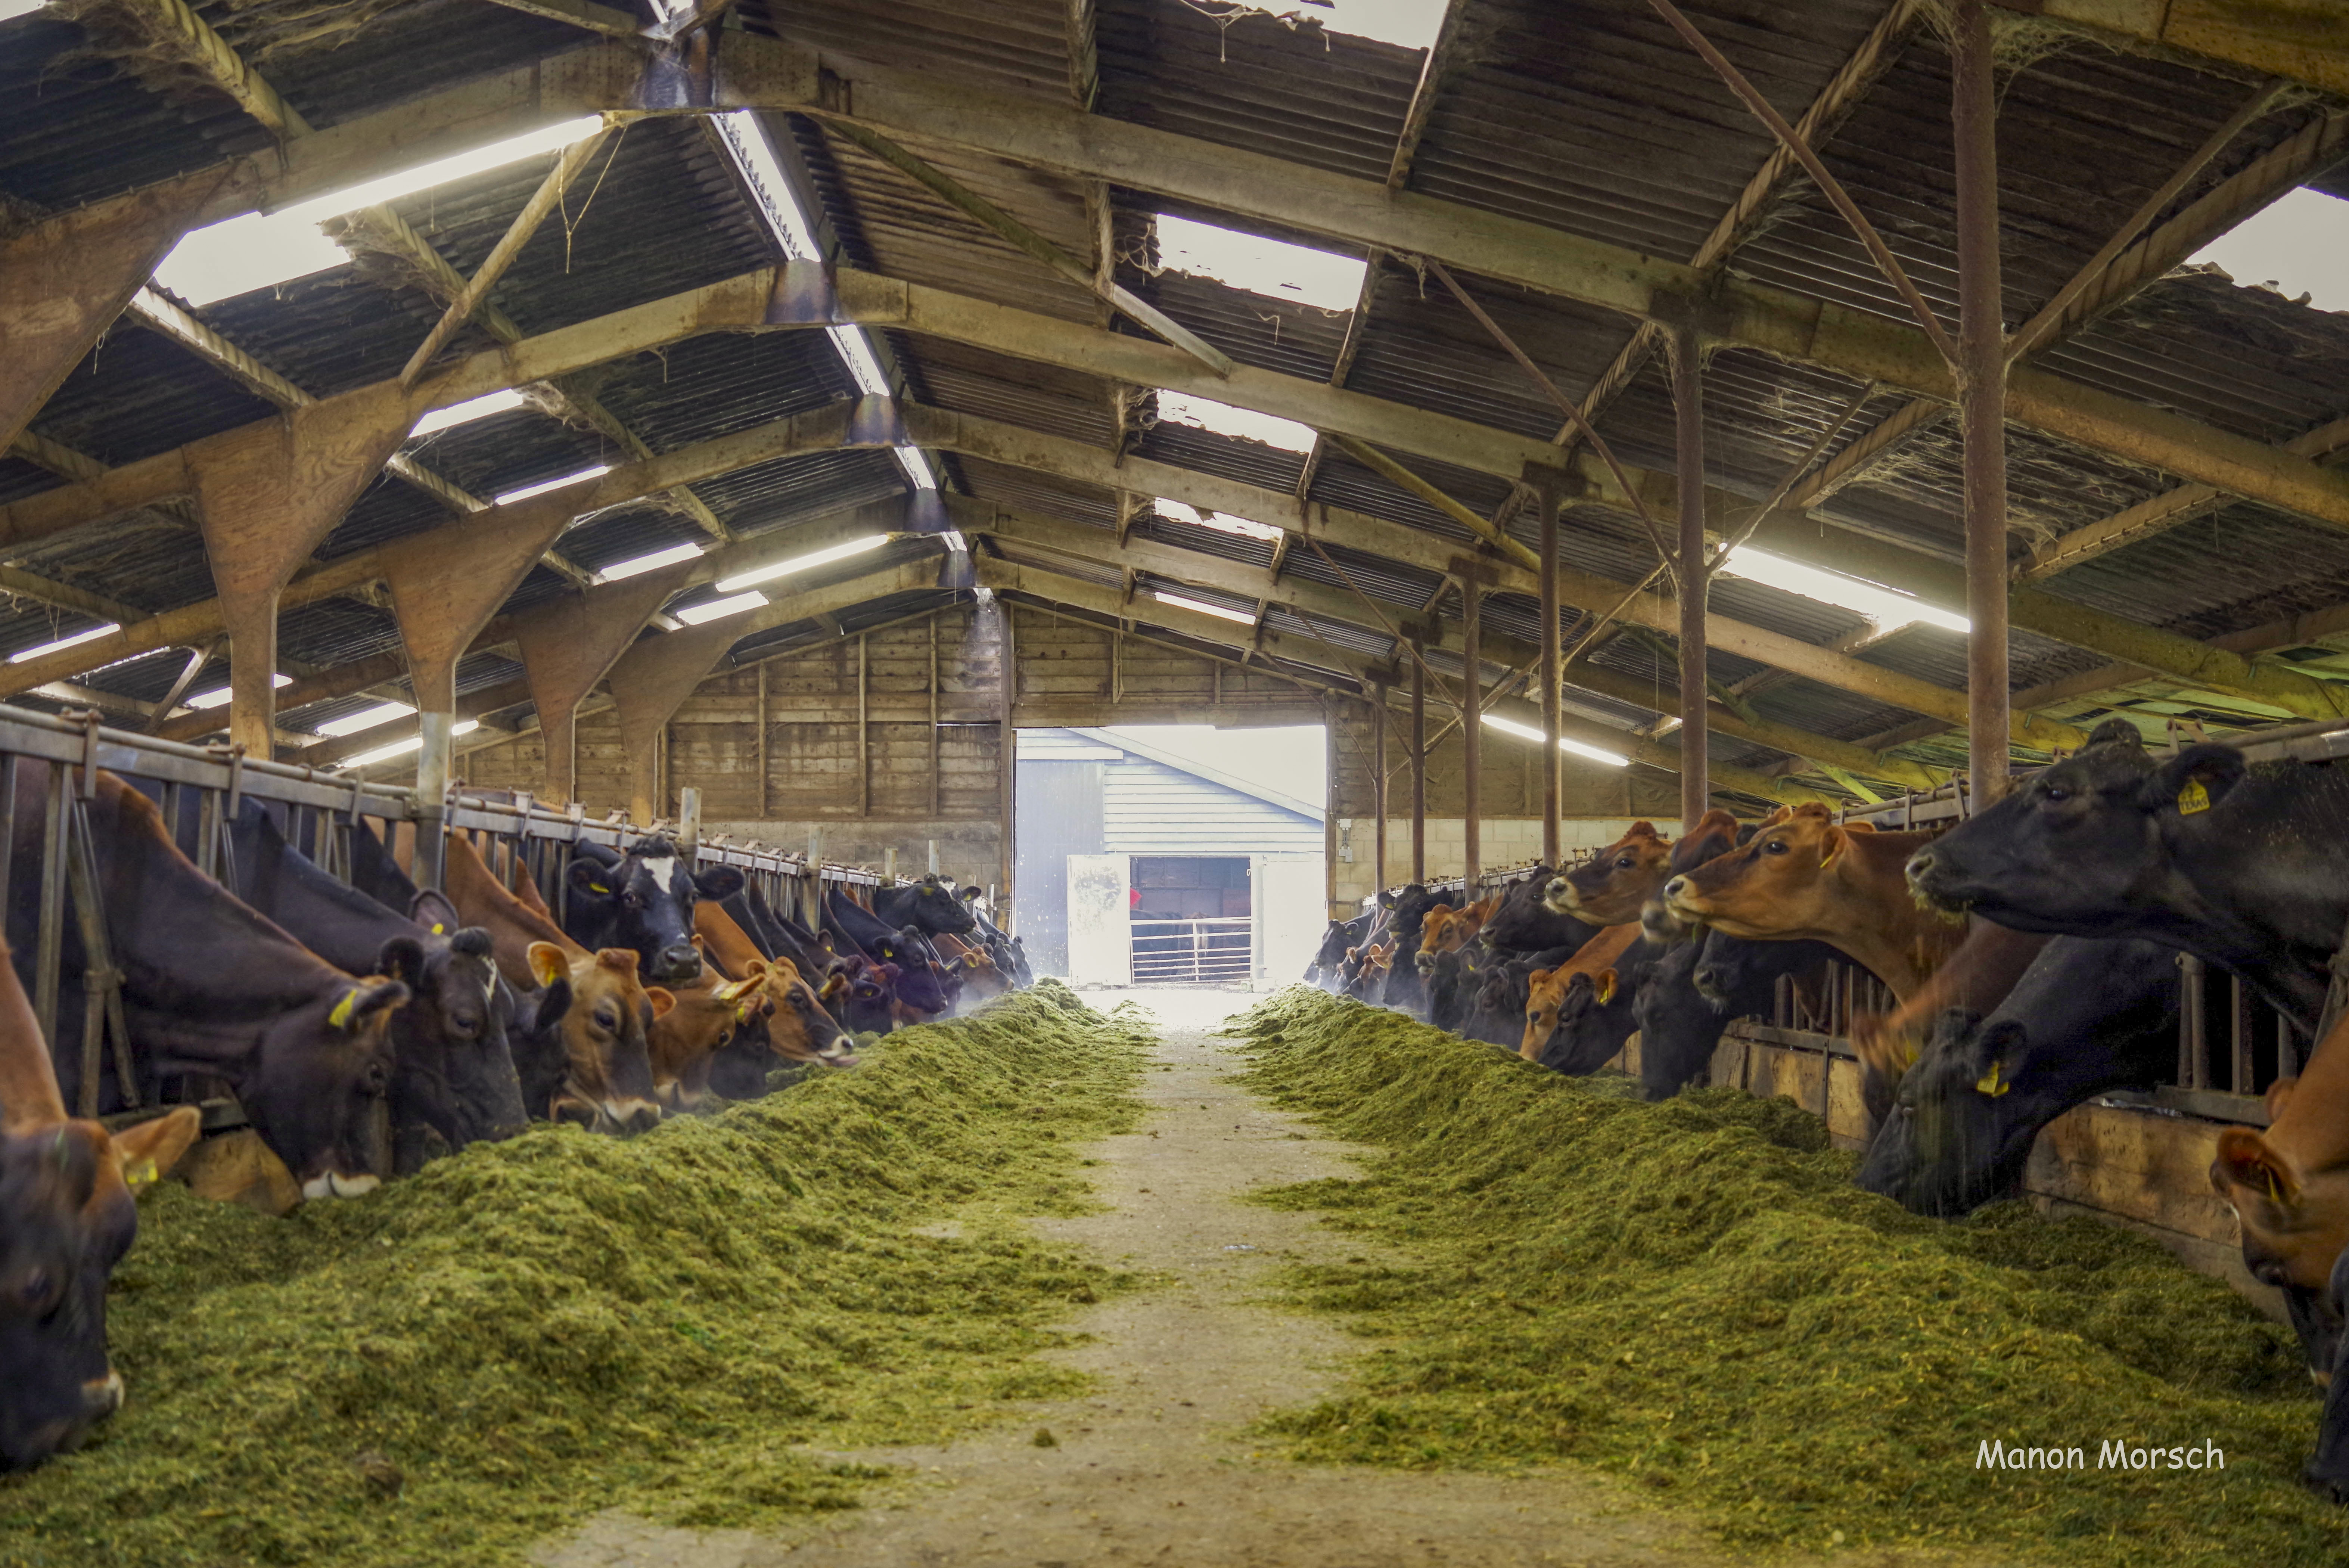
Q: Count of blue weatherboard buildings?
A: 1